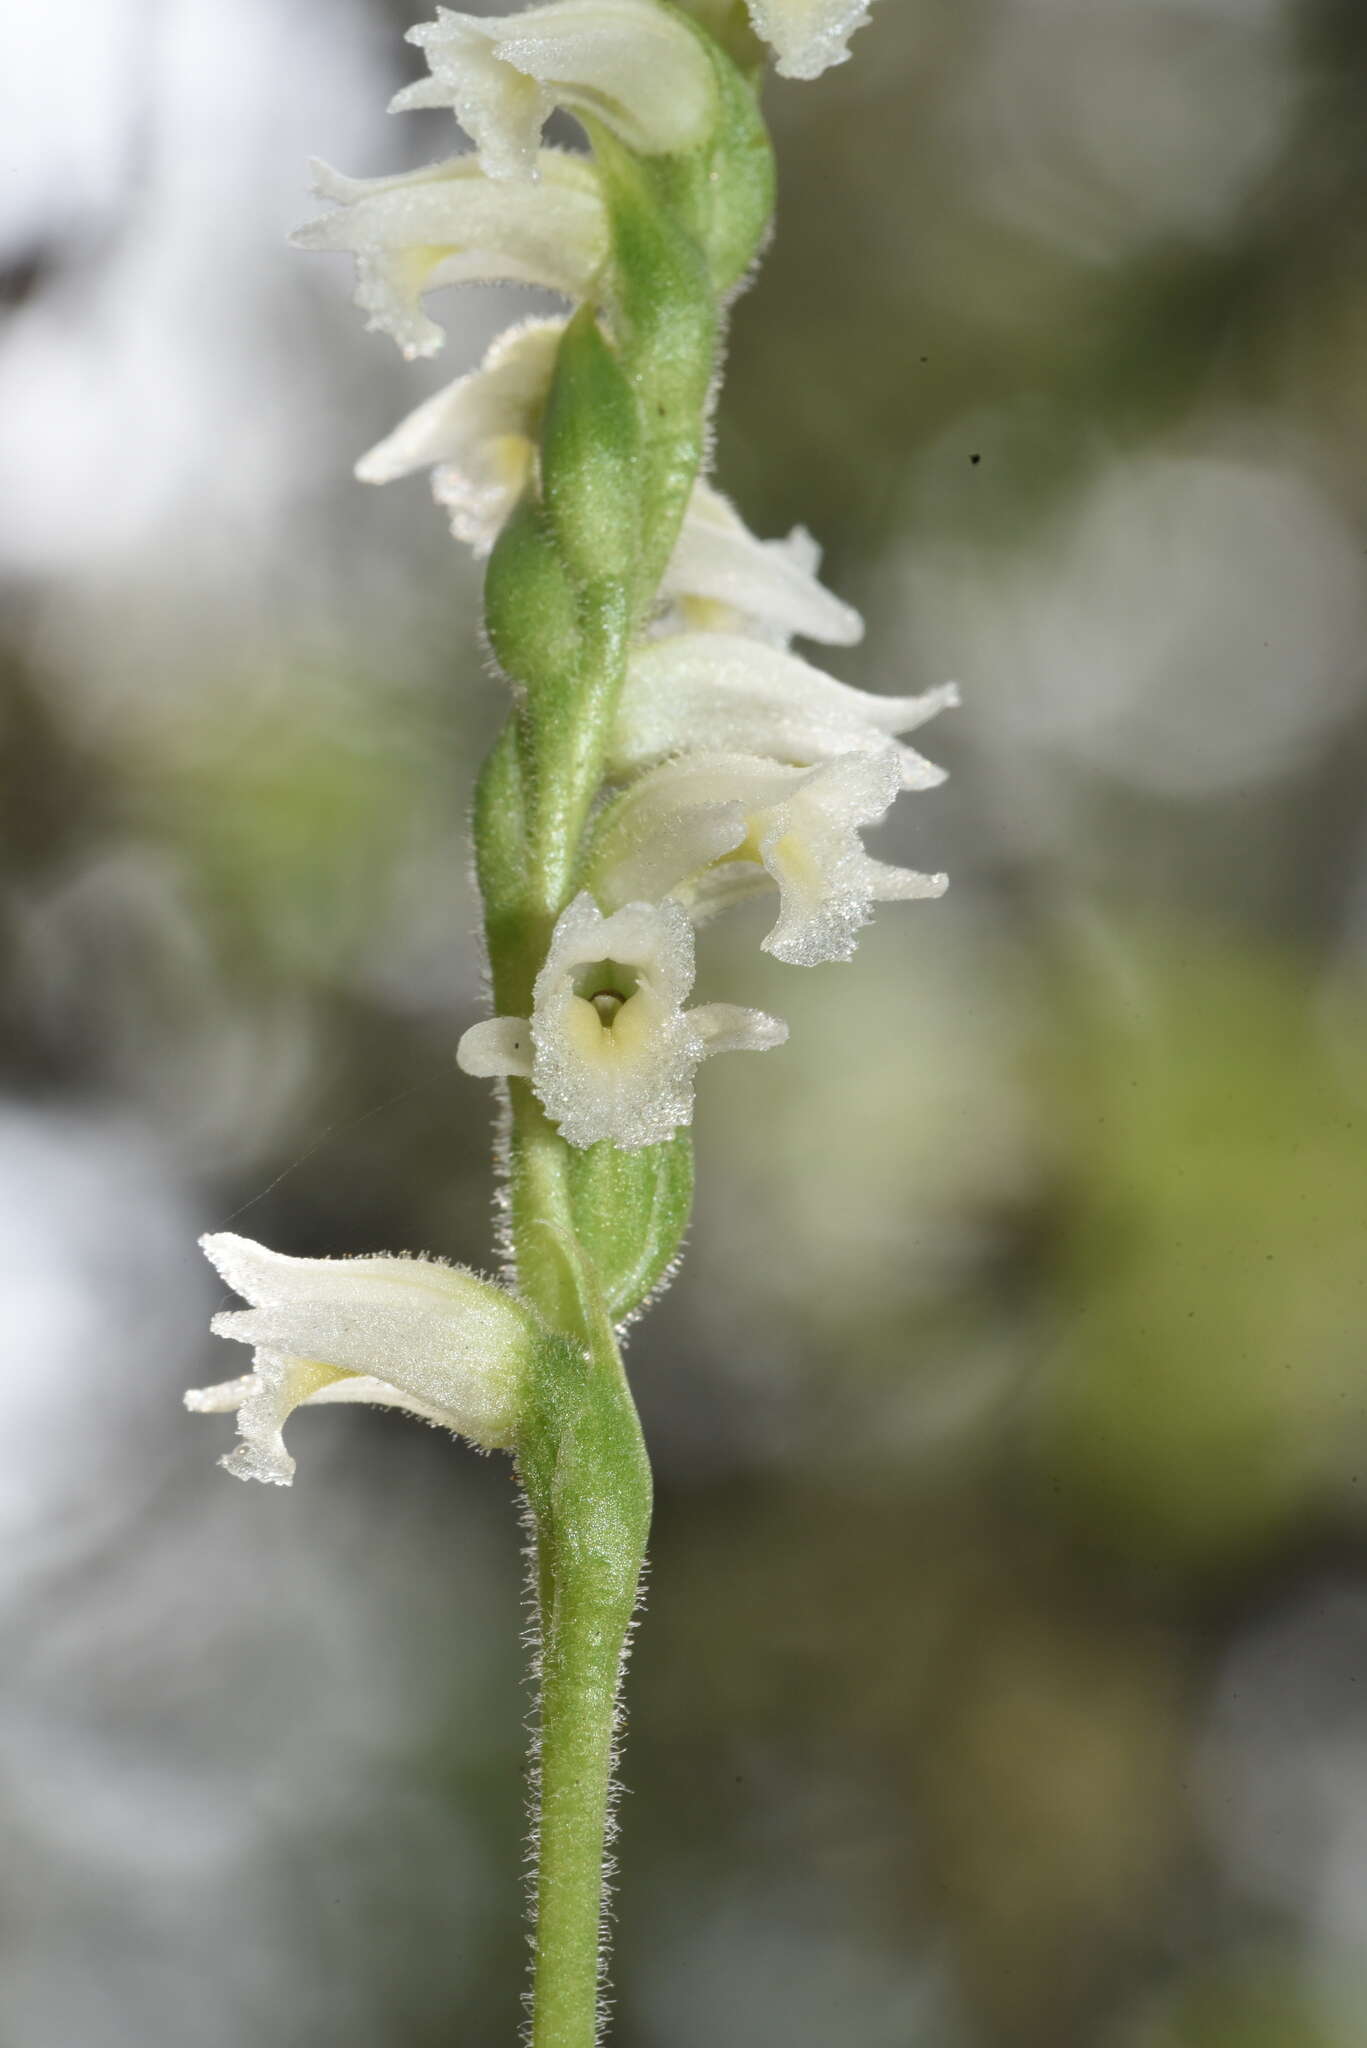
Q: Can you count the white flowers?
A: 9